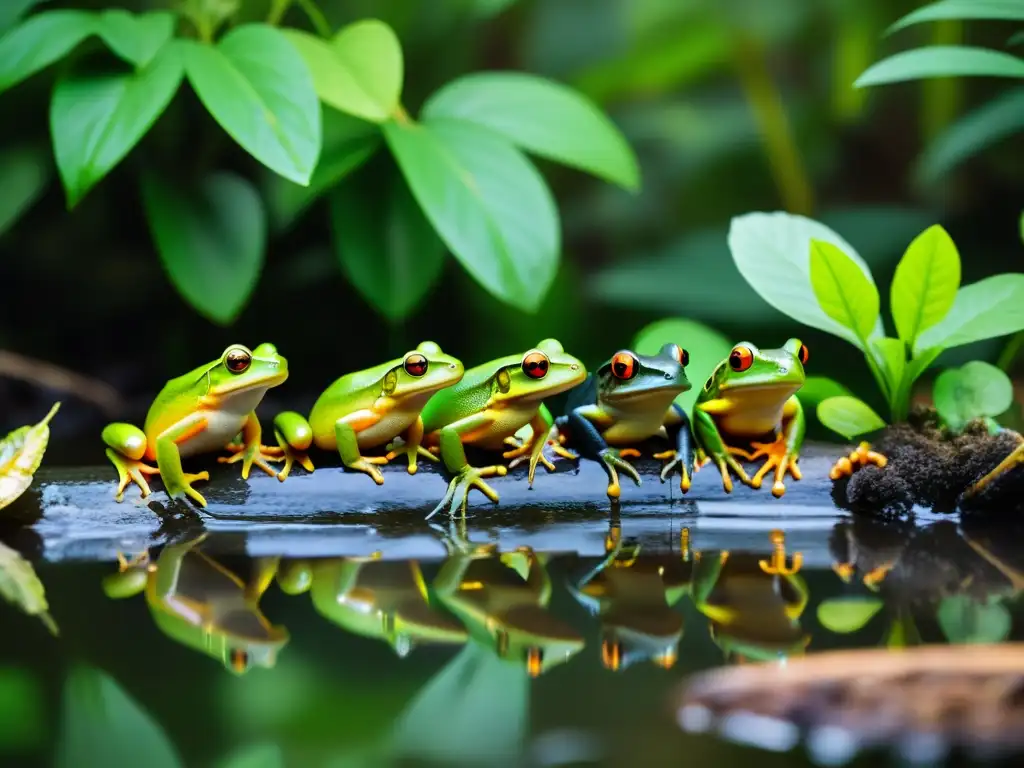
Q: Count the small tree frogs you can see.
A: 5